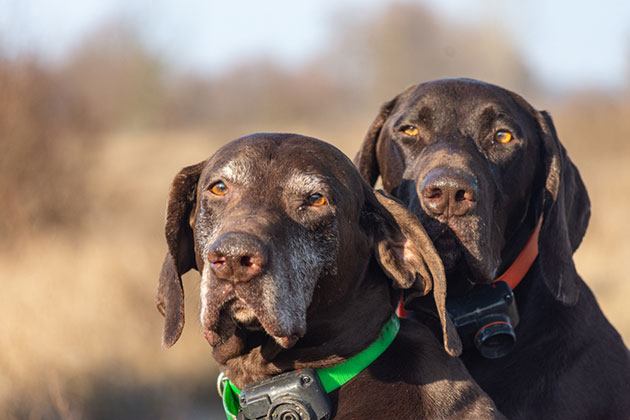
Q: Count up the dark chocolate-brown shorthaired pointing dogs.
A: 2